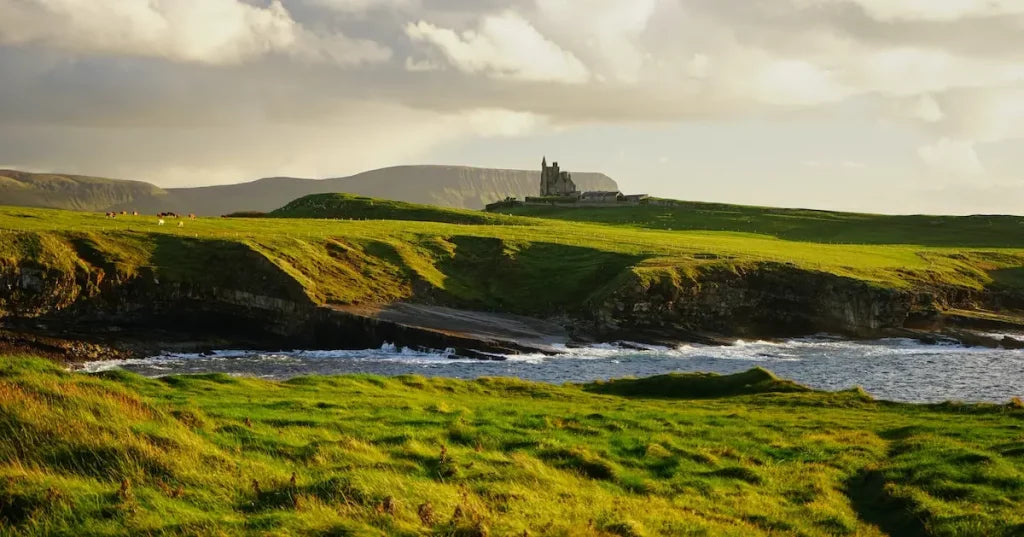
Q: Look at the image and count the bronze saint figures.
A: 0